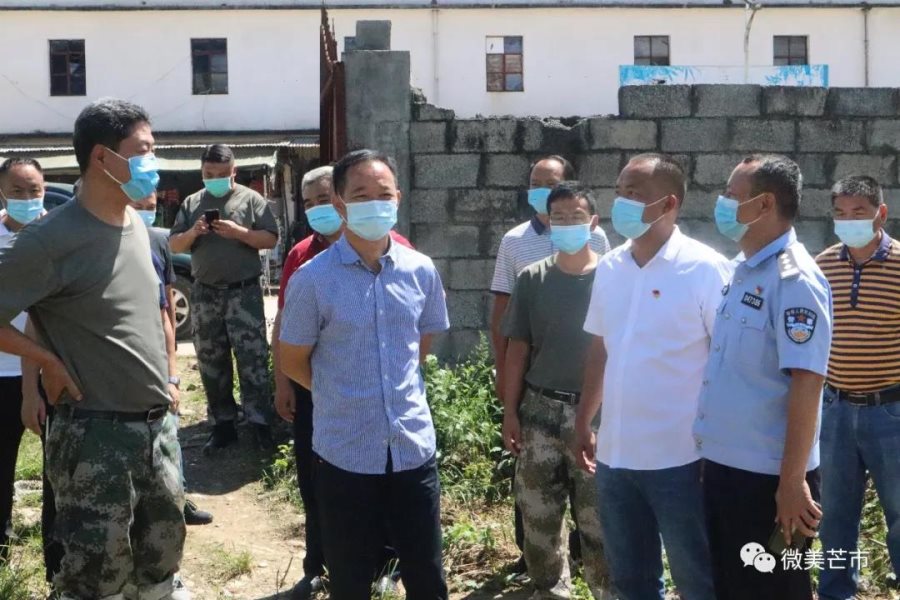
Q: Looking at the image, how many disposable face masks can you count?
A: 11